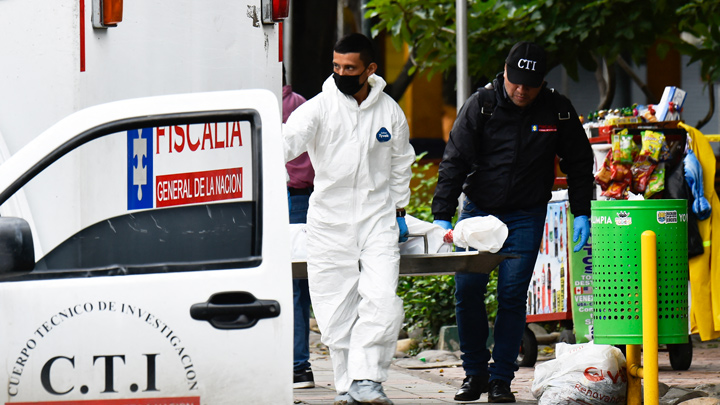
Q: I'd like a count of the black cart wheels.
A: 2